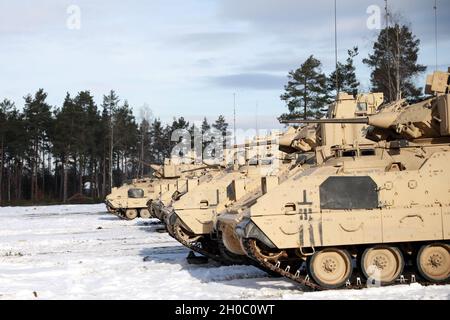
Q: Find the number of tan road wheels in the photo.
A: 5